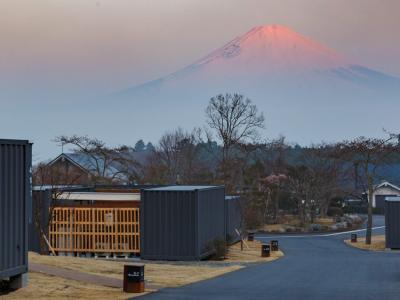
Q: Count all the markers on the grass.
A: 5